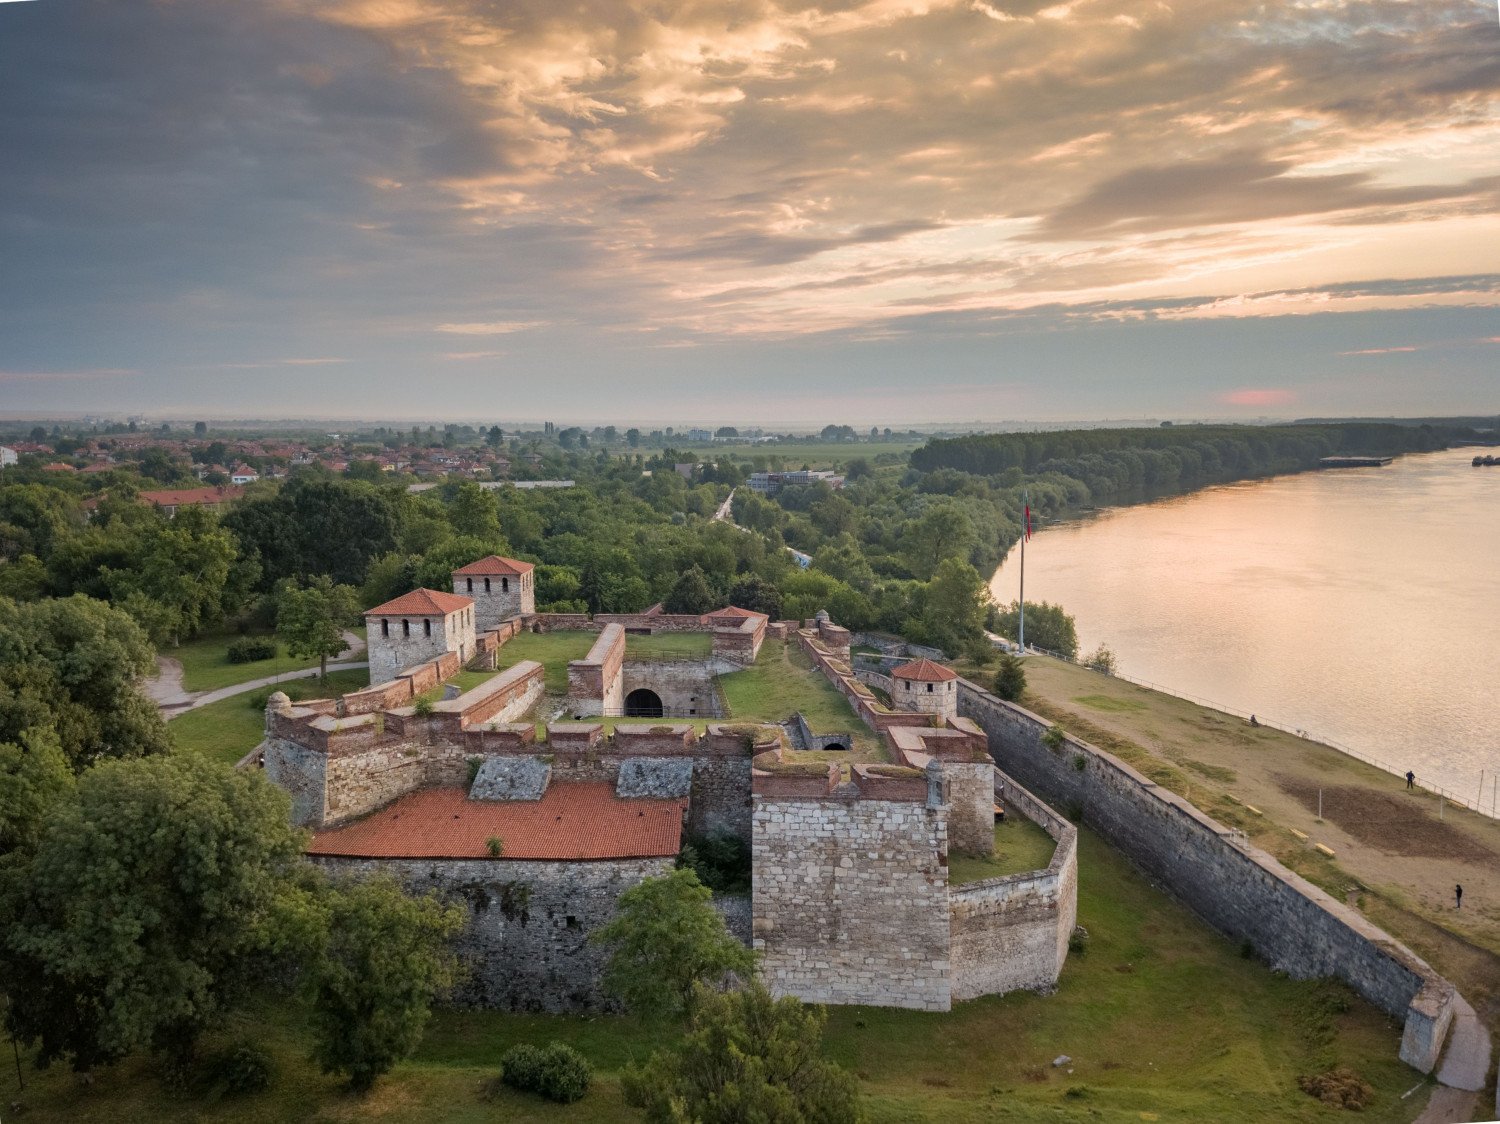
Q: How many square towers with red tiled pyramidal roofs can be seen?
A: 2